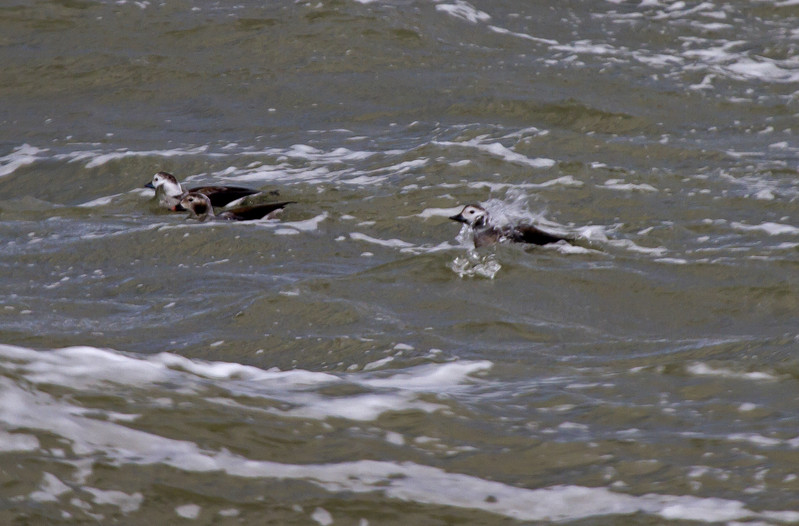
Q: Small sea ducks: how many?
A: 3